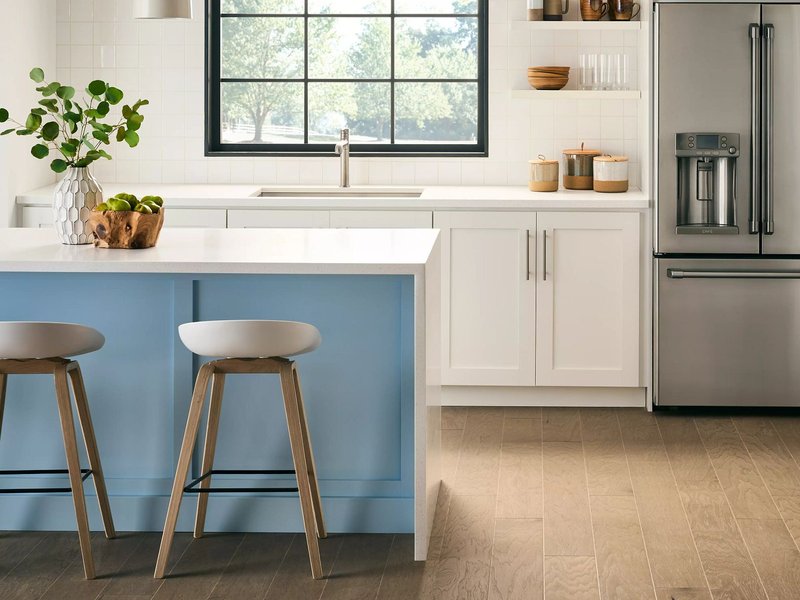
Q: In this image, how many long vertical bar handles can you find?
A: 4